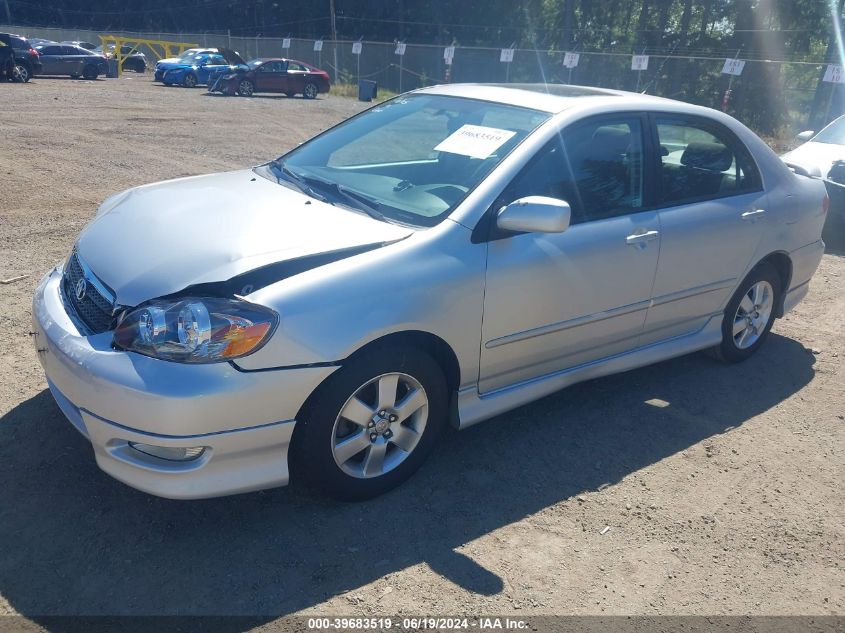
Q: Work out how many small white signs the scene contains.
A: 10